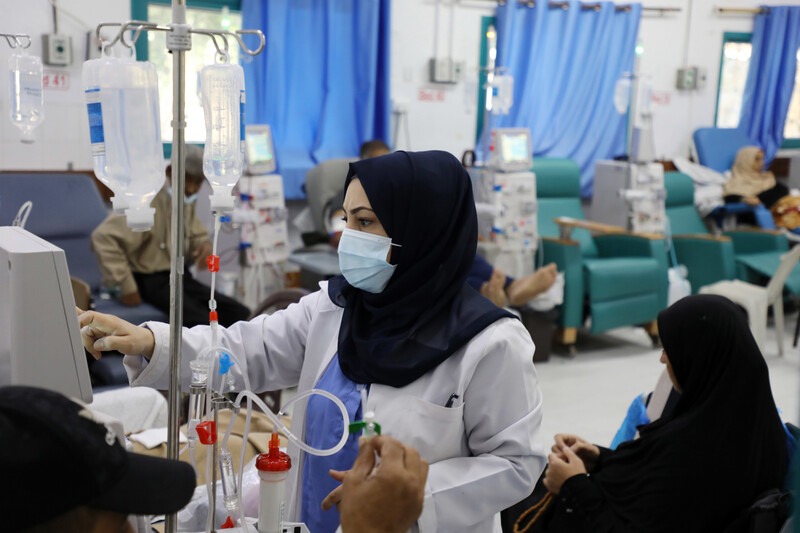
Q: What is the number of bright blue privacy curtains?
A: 3